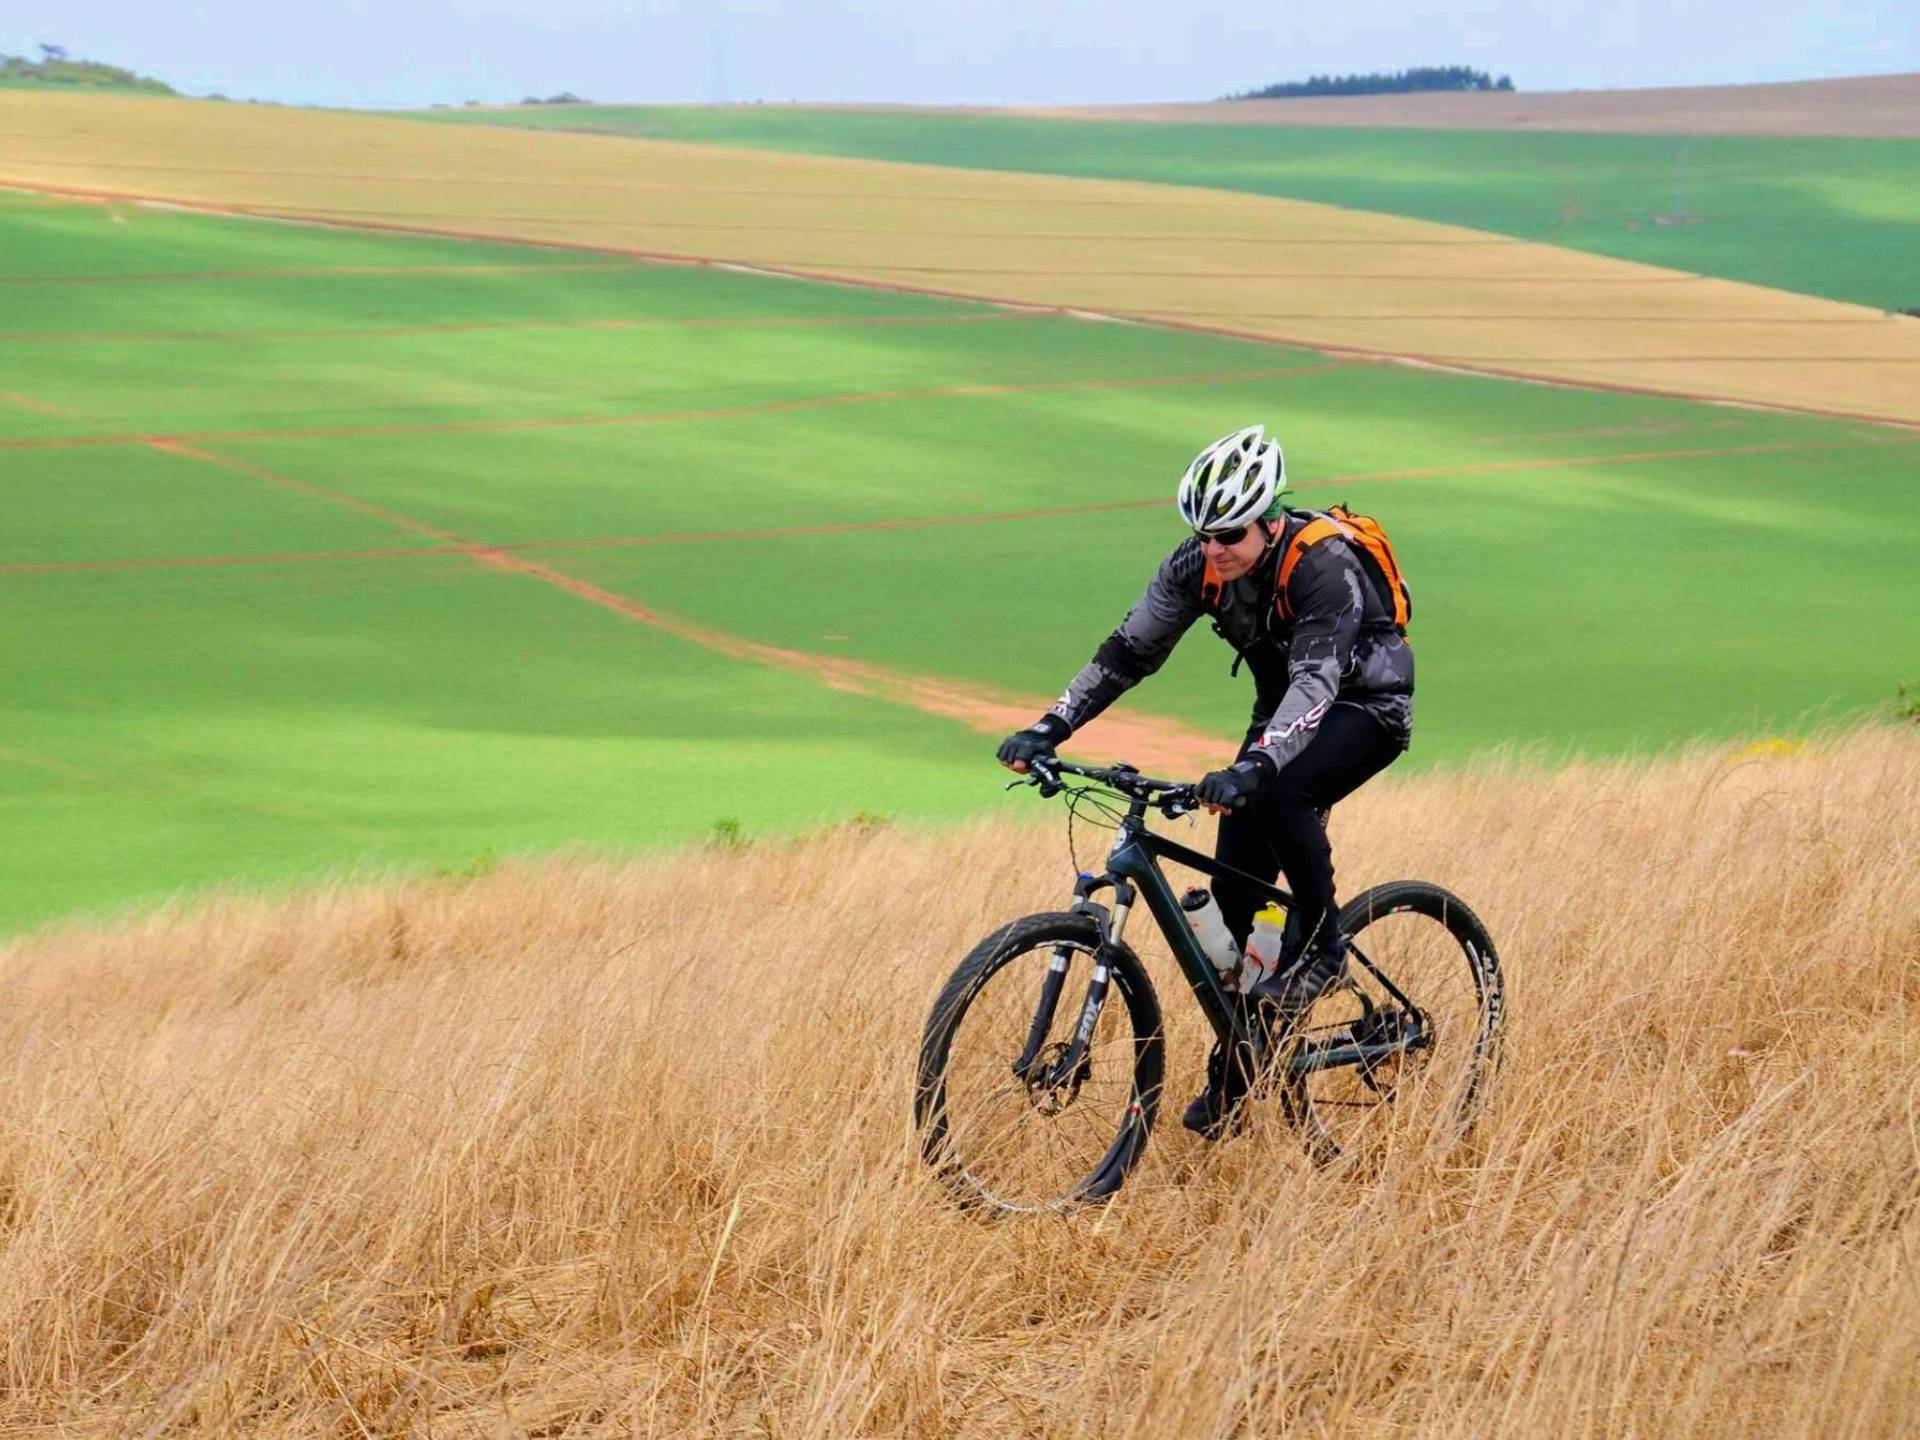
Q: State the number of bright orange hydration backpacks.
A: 1